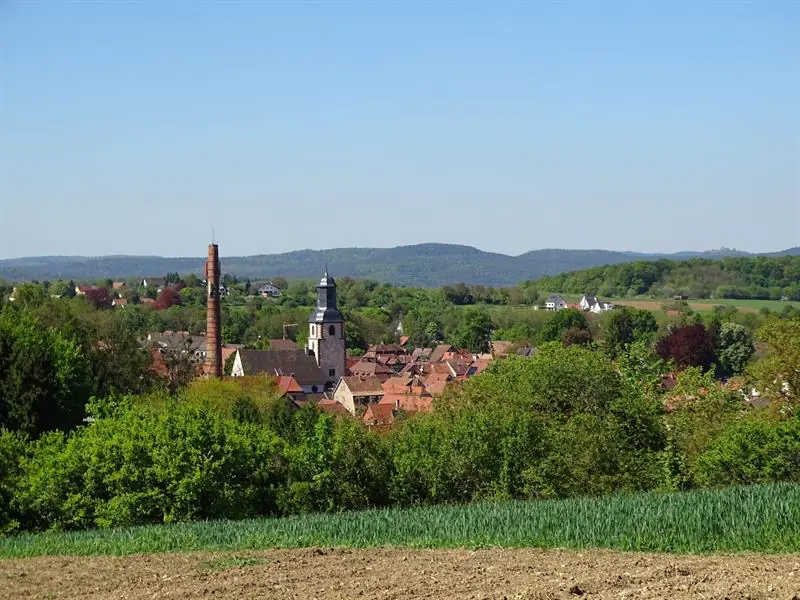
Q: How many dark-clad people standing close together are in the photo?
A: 0